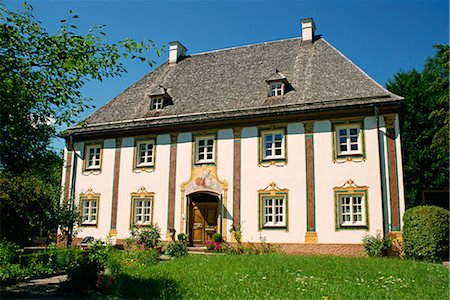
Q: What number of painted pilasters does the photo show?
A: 6